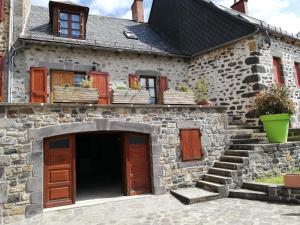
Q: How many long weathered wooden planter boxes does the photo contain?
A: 3